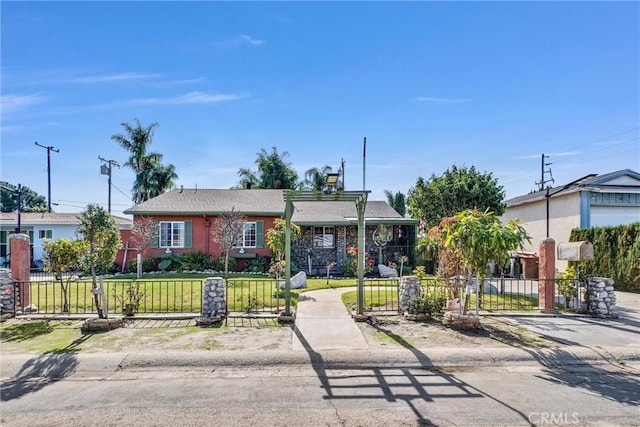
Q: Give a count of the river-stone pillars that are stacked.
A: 4